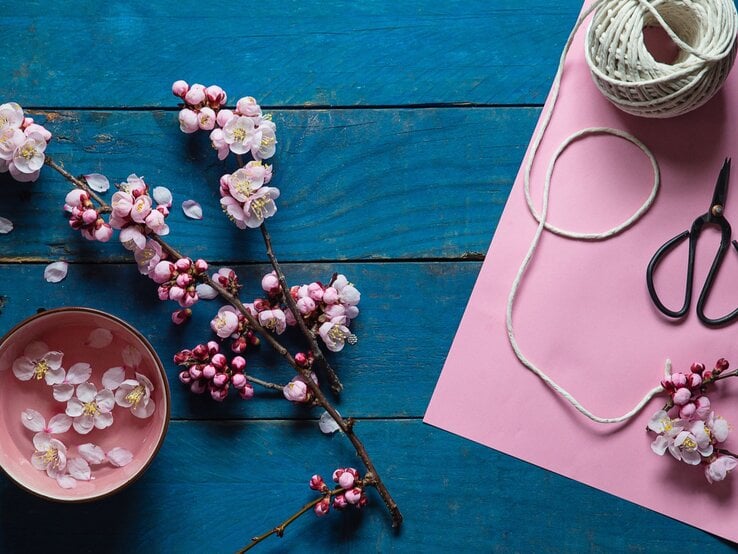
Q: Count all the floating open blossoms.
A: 4